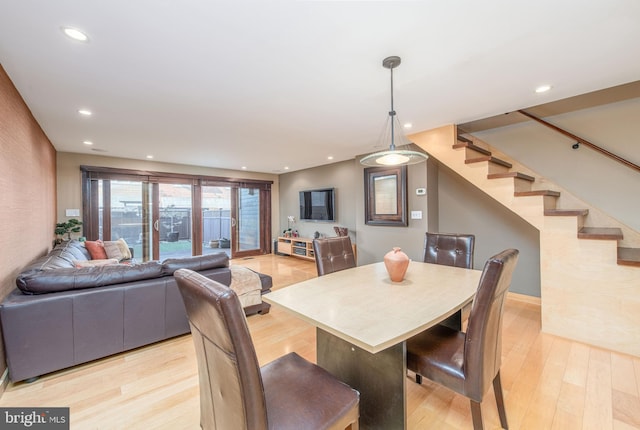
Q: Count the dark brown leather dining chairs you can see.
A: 4